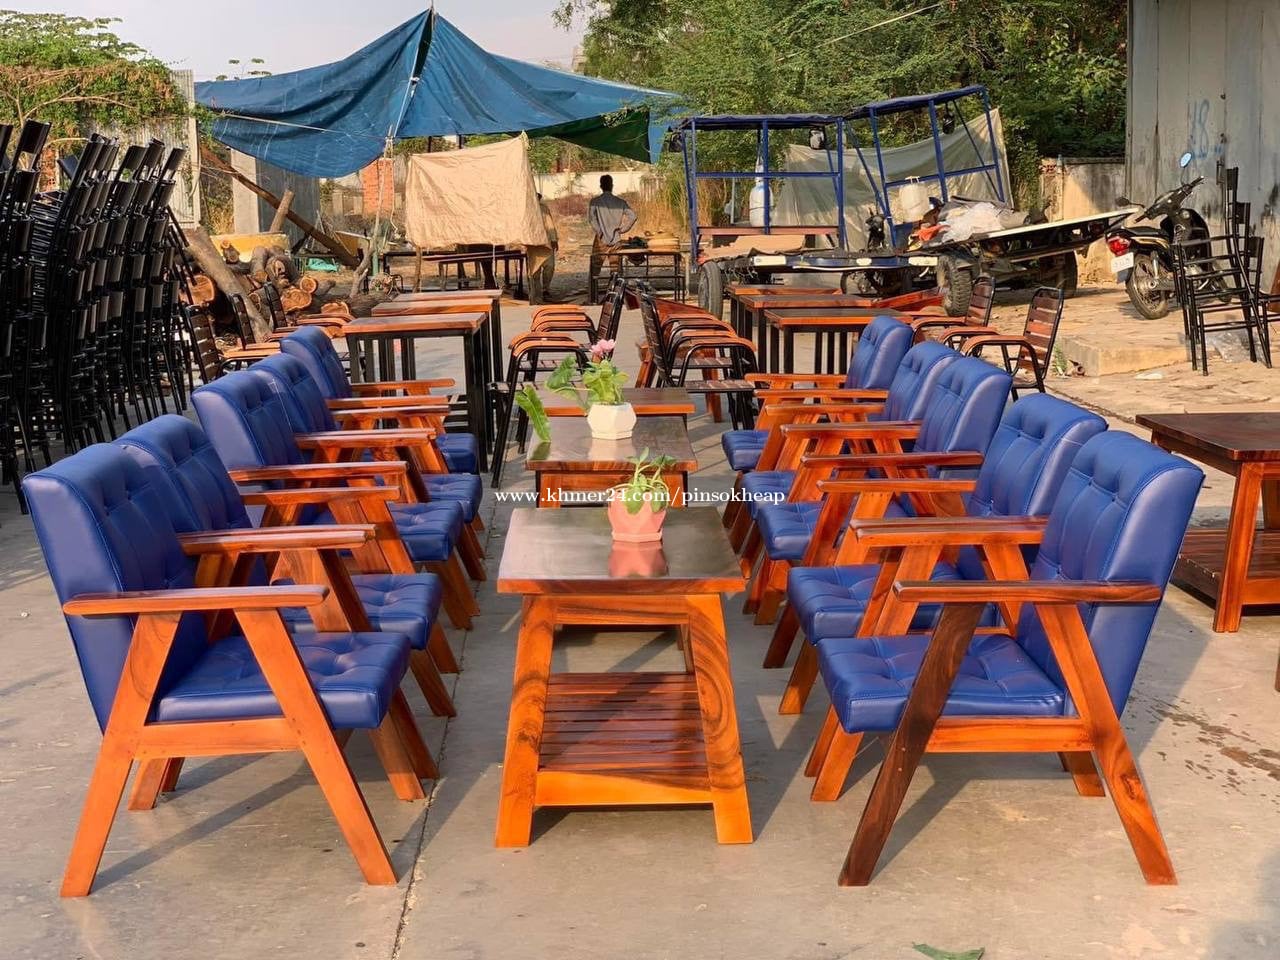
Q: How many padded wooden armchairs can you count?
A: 10